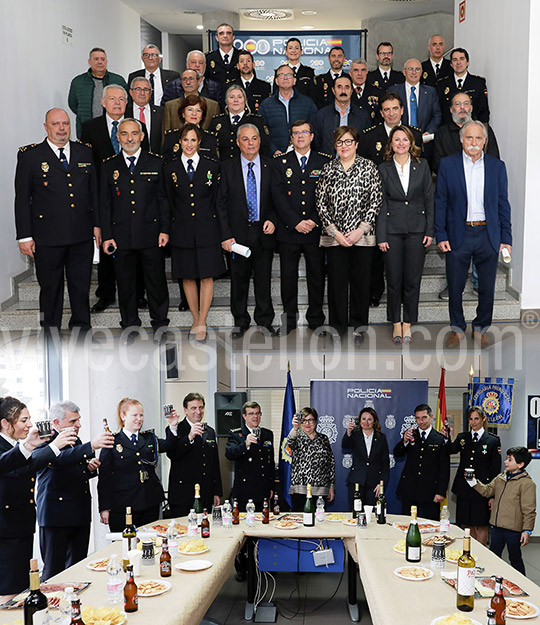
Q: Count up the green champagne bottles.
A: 3